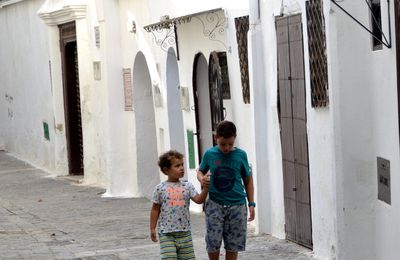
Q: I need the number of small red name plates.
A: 1